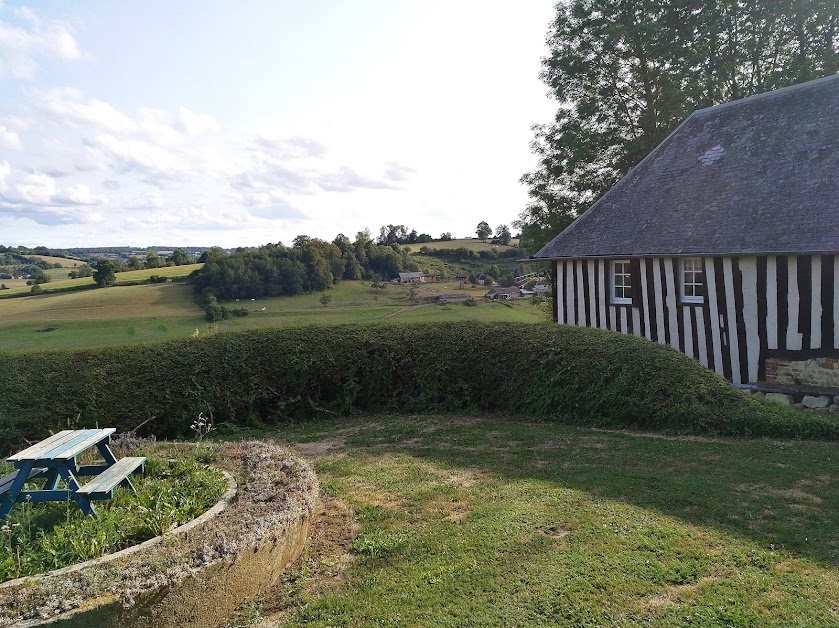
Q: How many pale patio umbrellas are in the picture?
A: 0